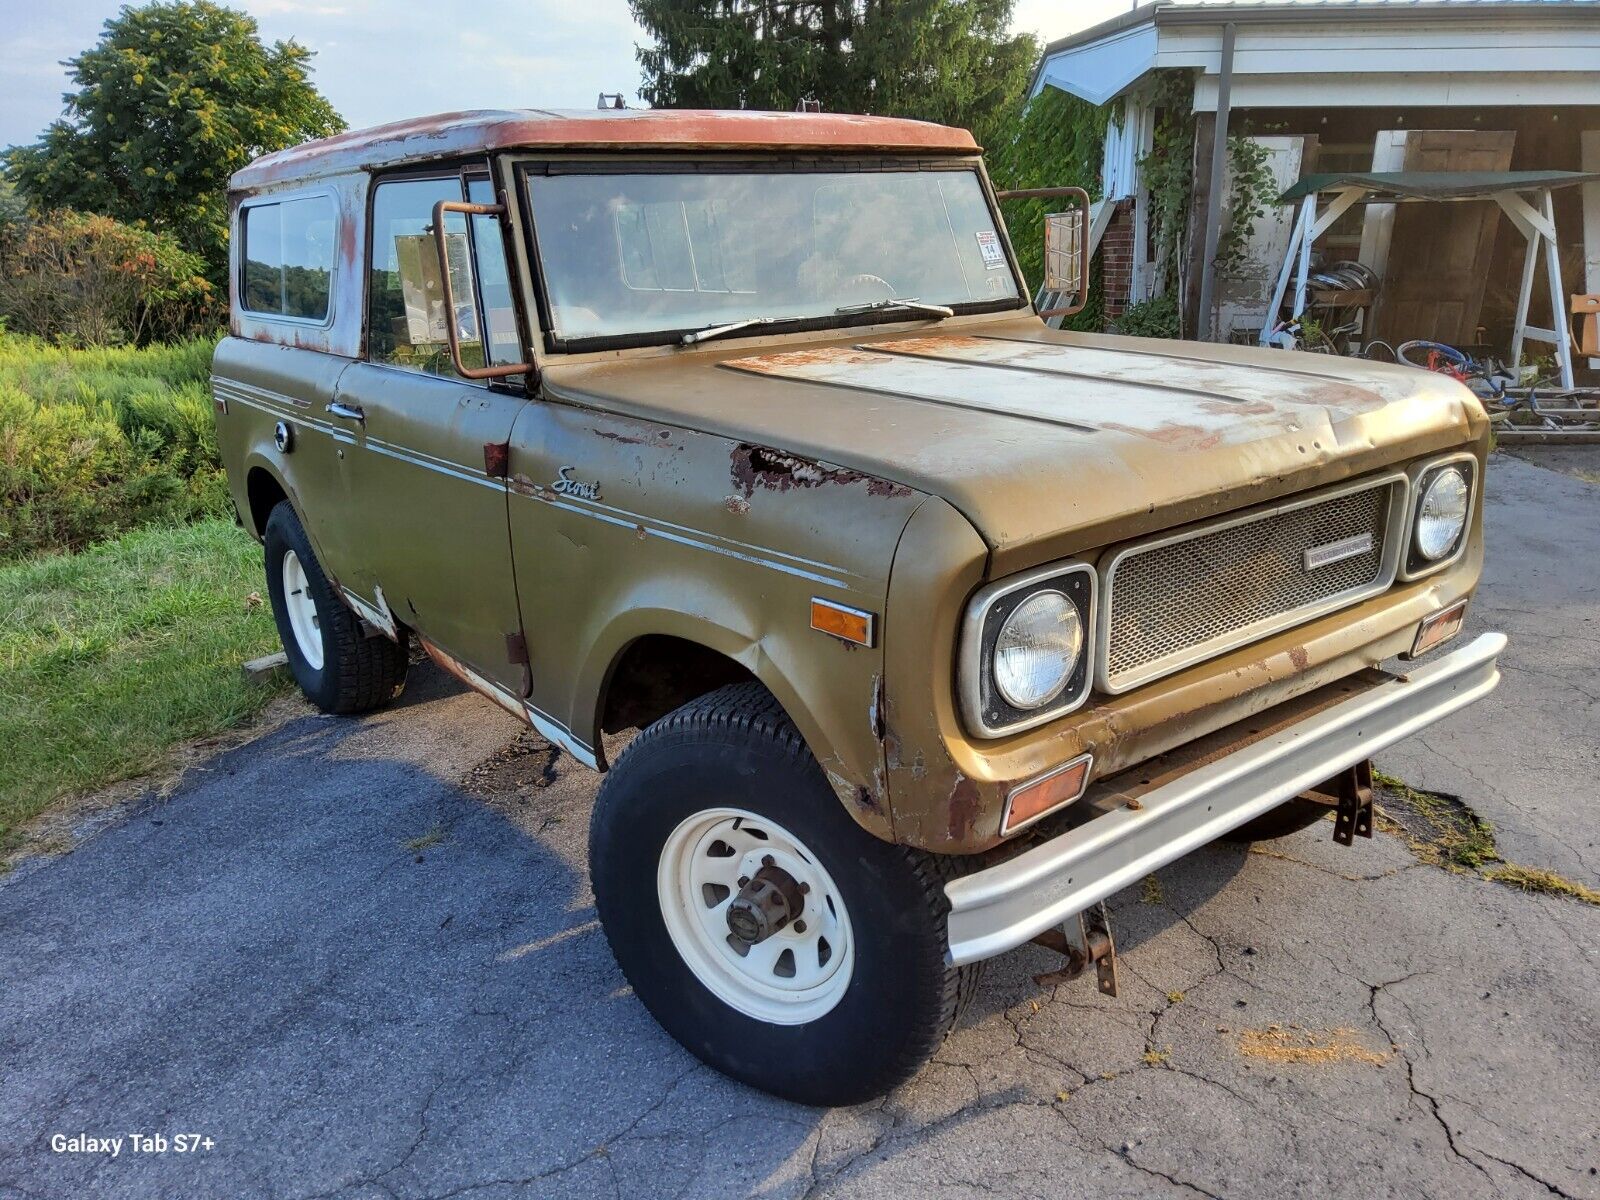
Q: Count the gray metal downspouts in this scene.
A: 1